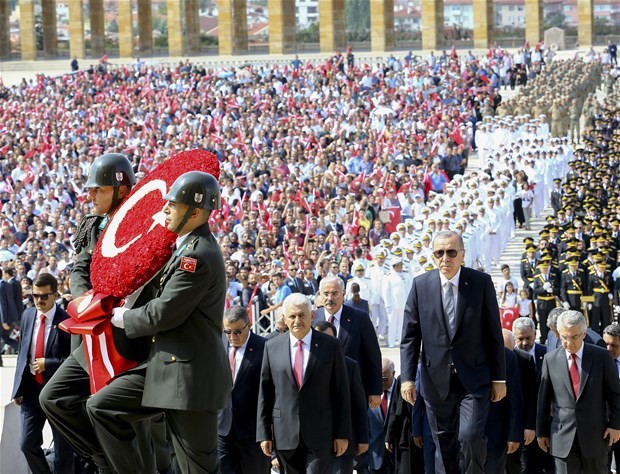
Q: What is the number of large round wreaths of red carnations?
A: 1